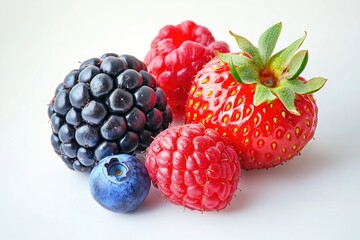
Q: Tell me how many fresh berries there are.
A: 5